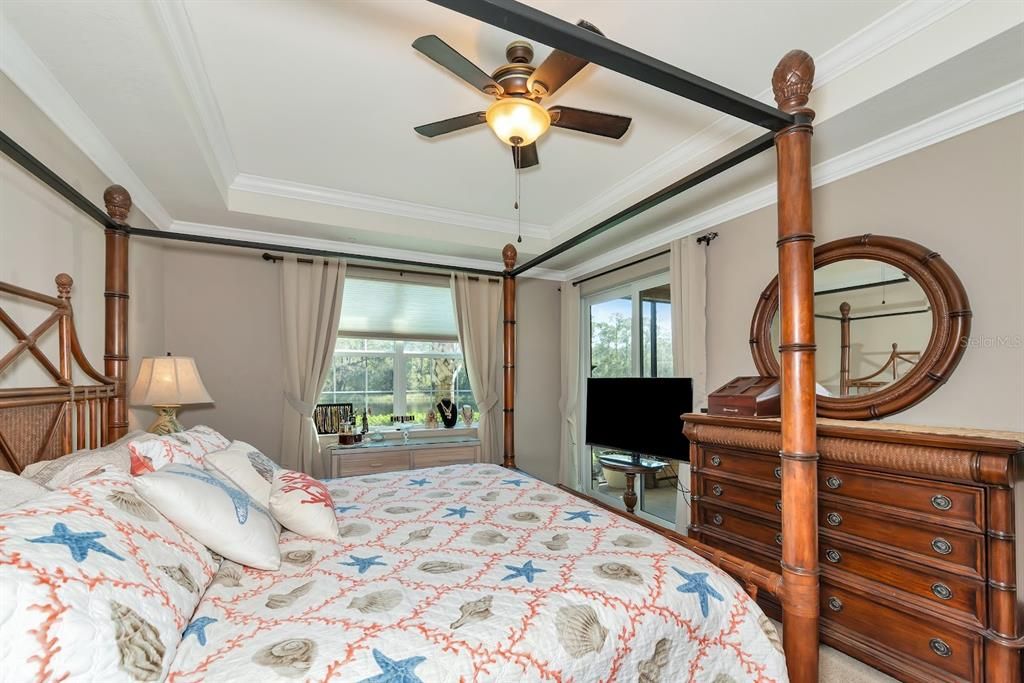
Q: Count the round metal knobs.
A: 14